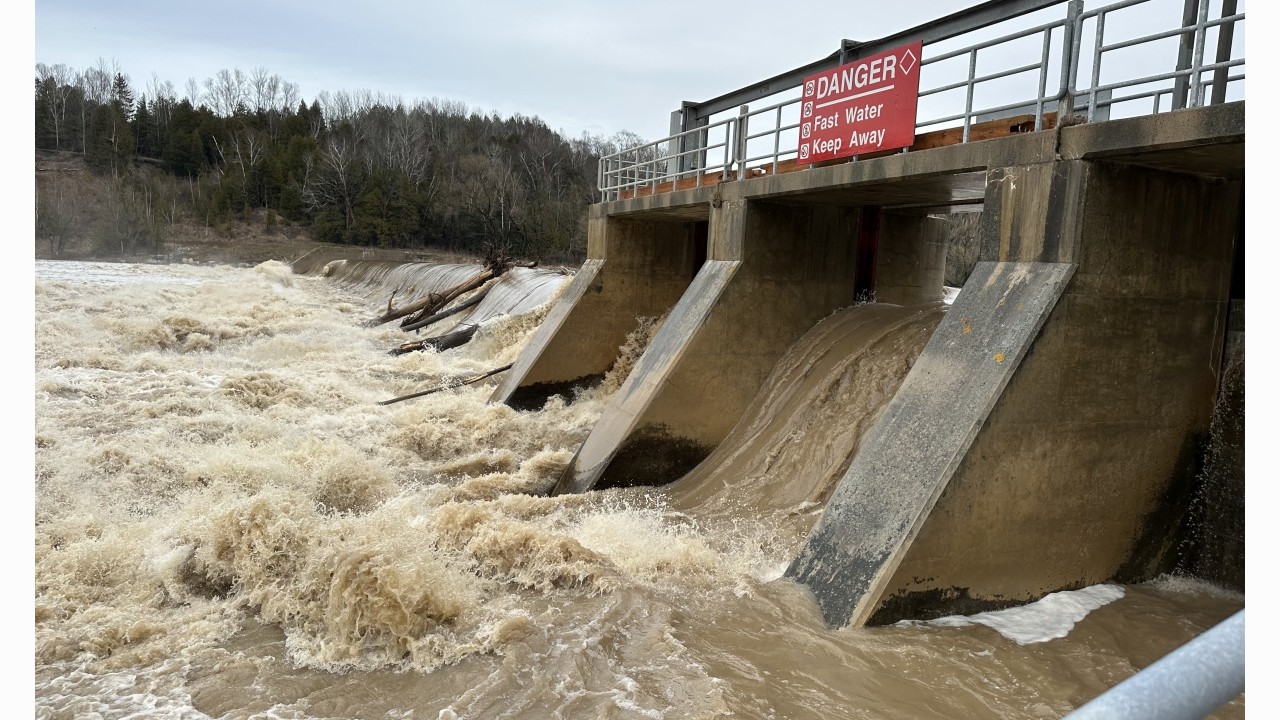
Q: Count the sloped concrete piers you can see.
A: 3